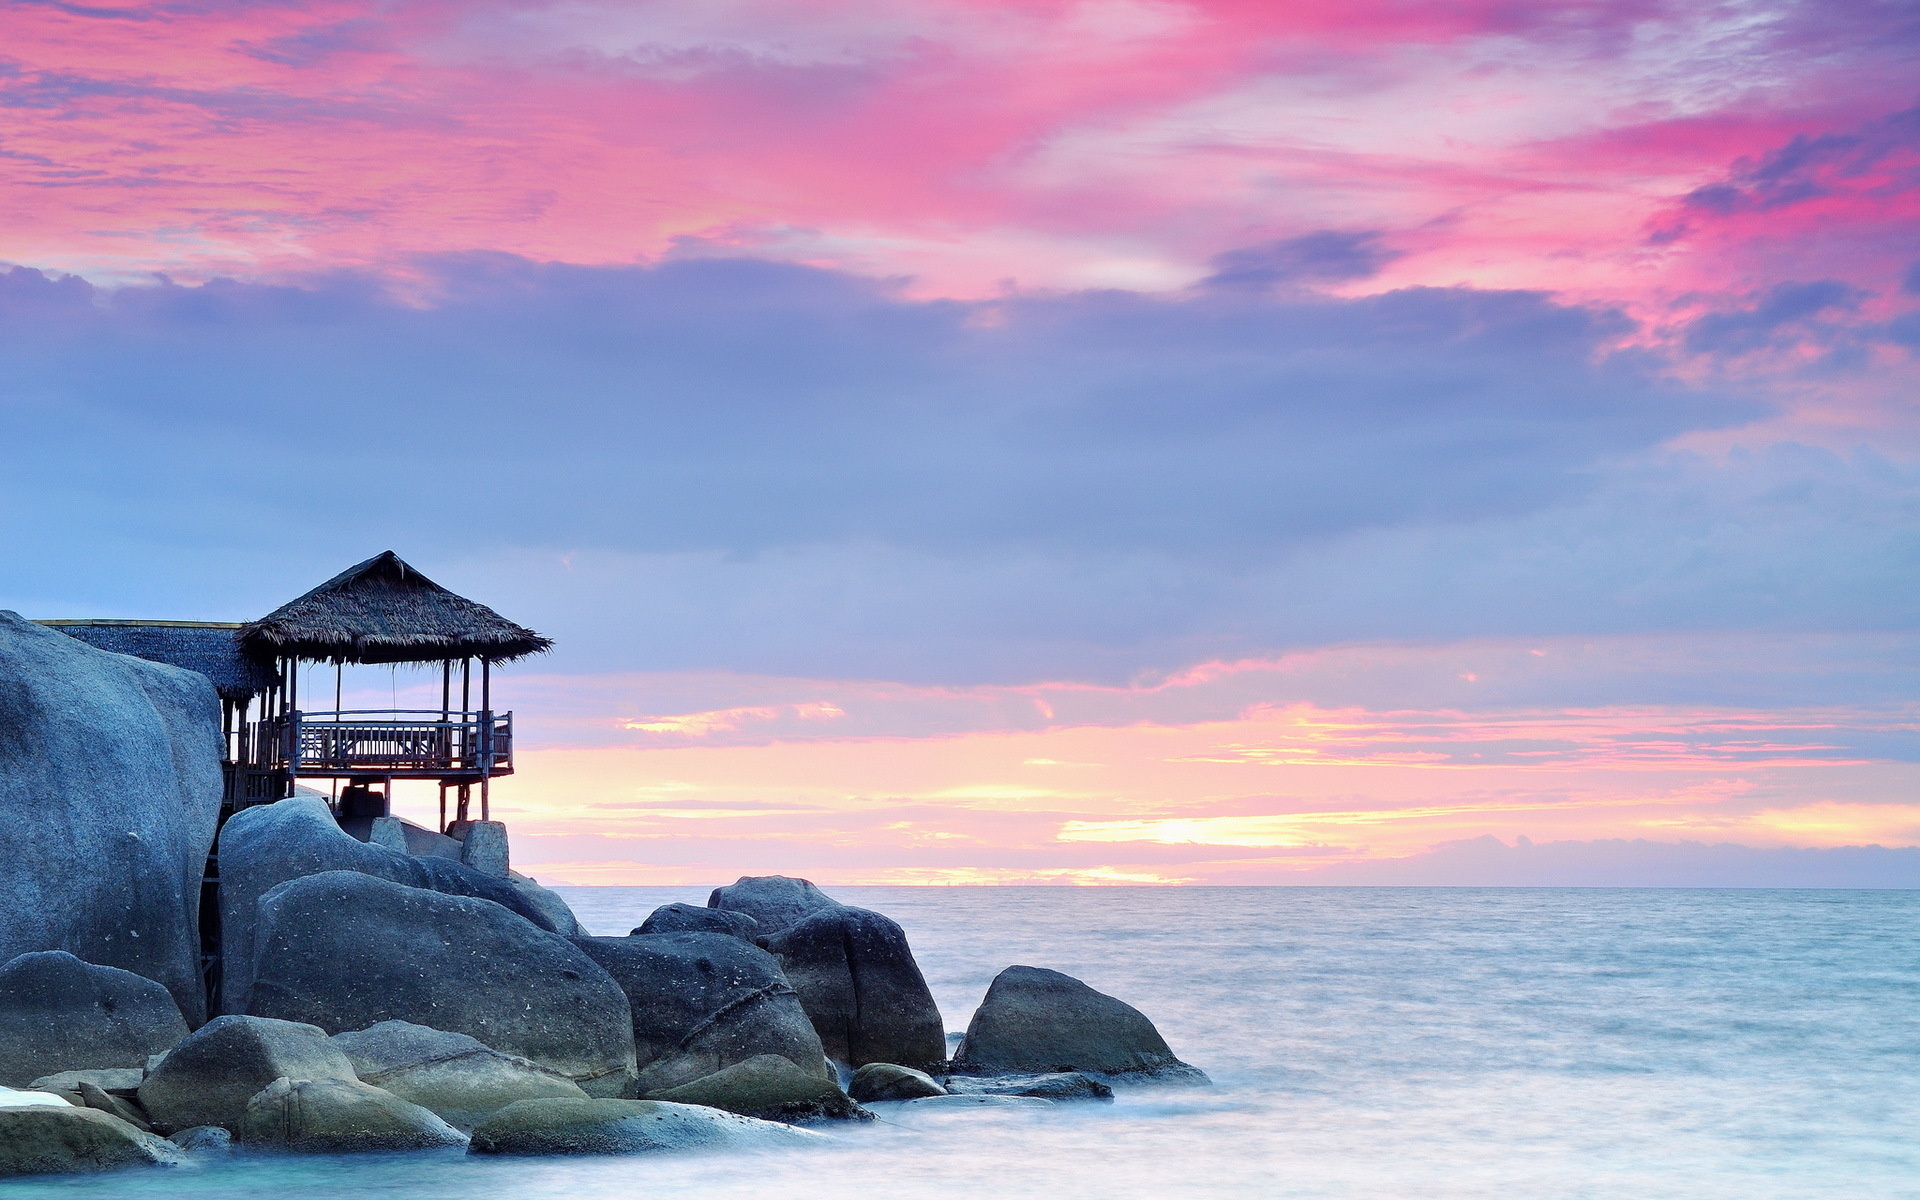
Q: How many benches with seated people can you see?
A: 0